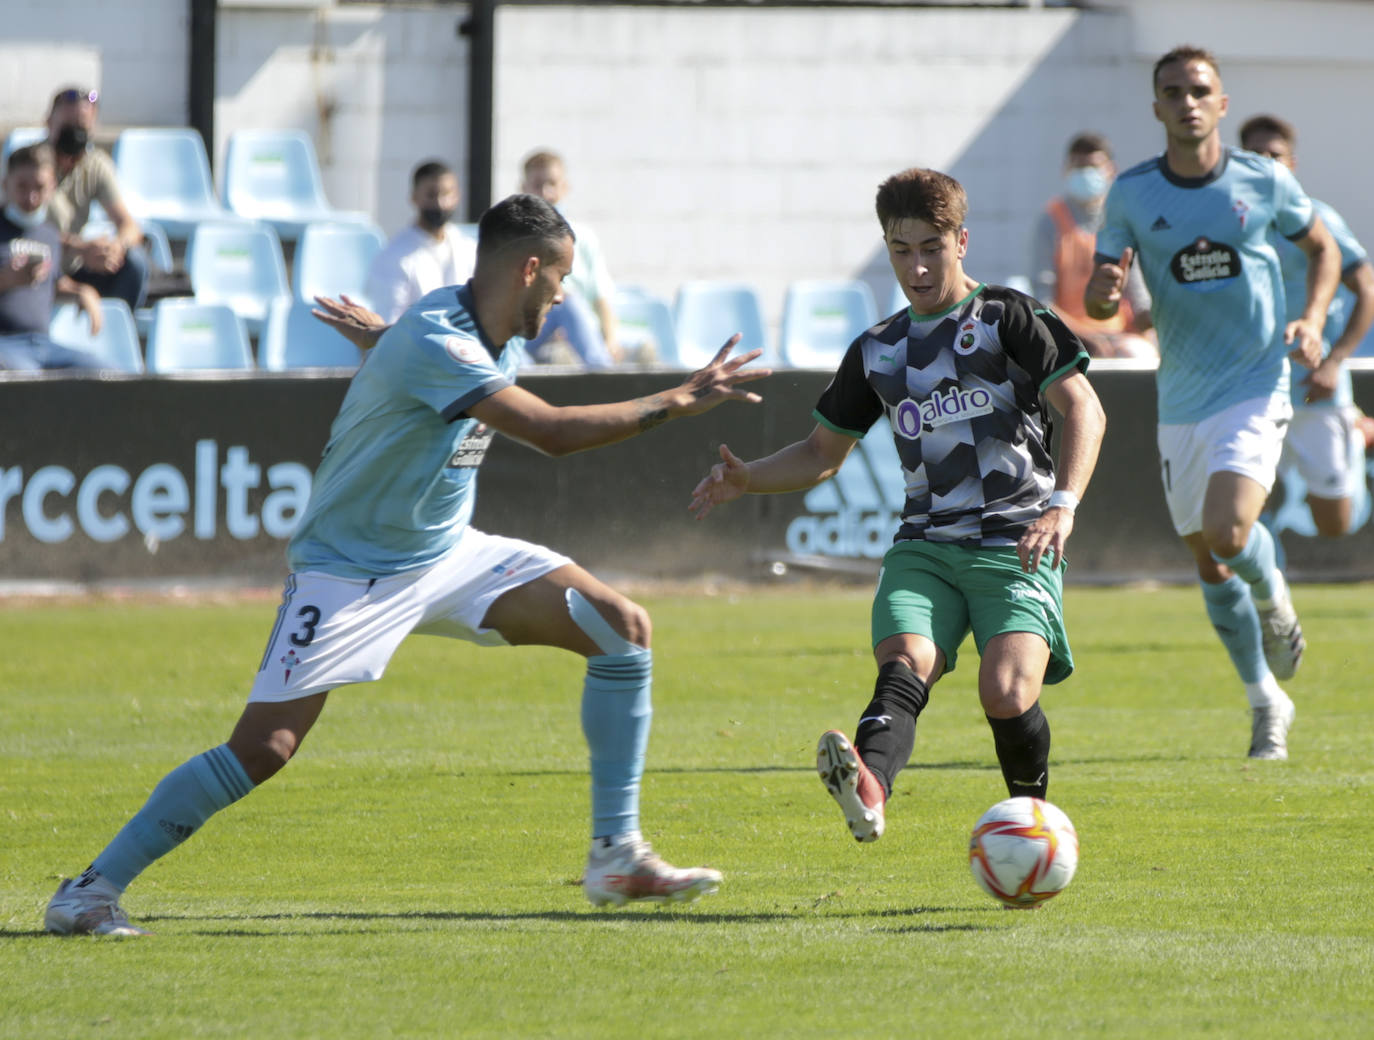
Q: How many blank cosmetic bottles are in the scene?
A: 0